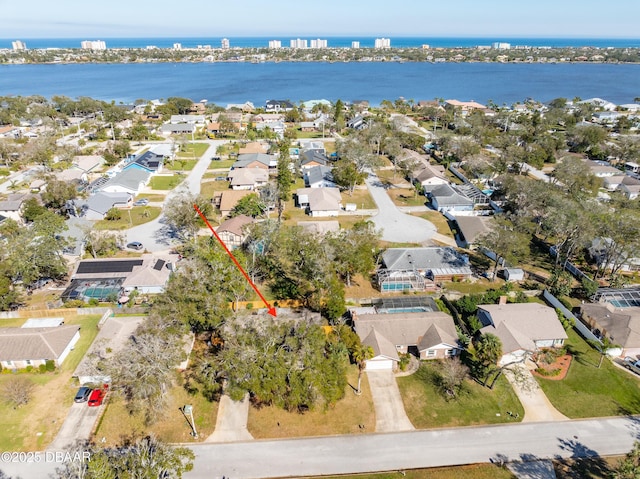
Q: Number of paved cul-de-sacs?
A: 2